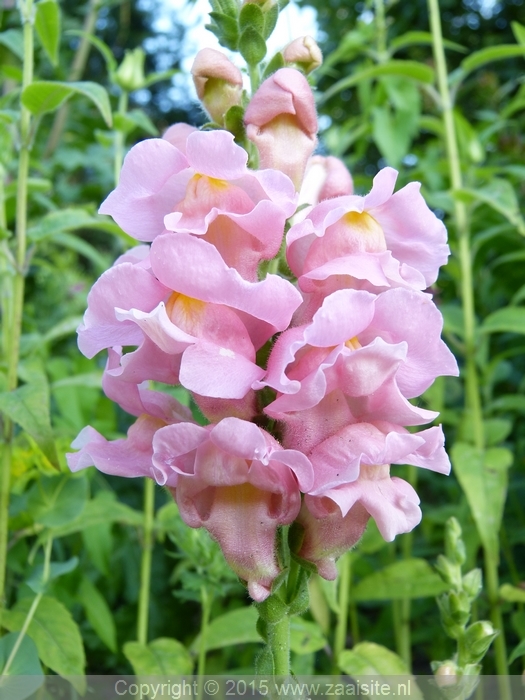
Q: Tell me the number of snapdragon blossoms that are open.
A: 7